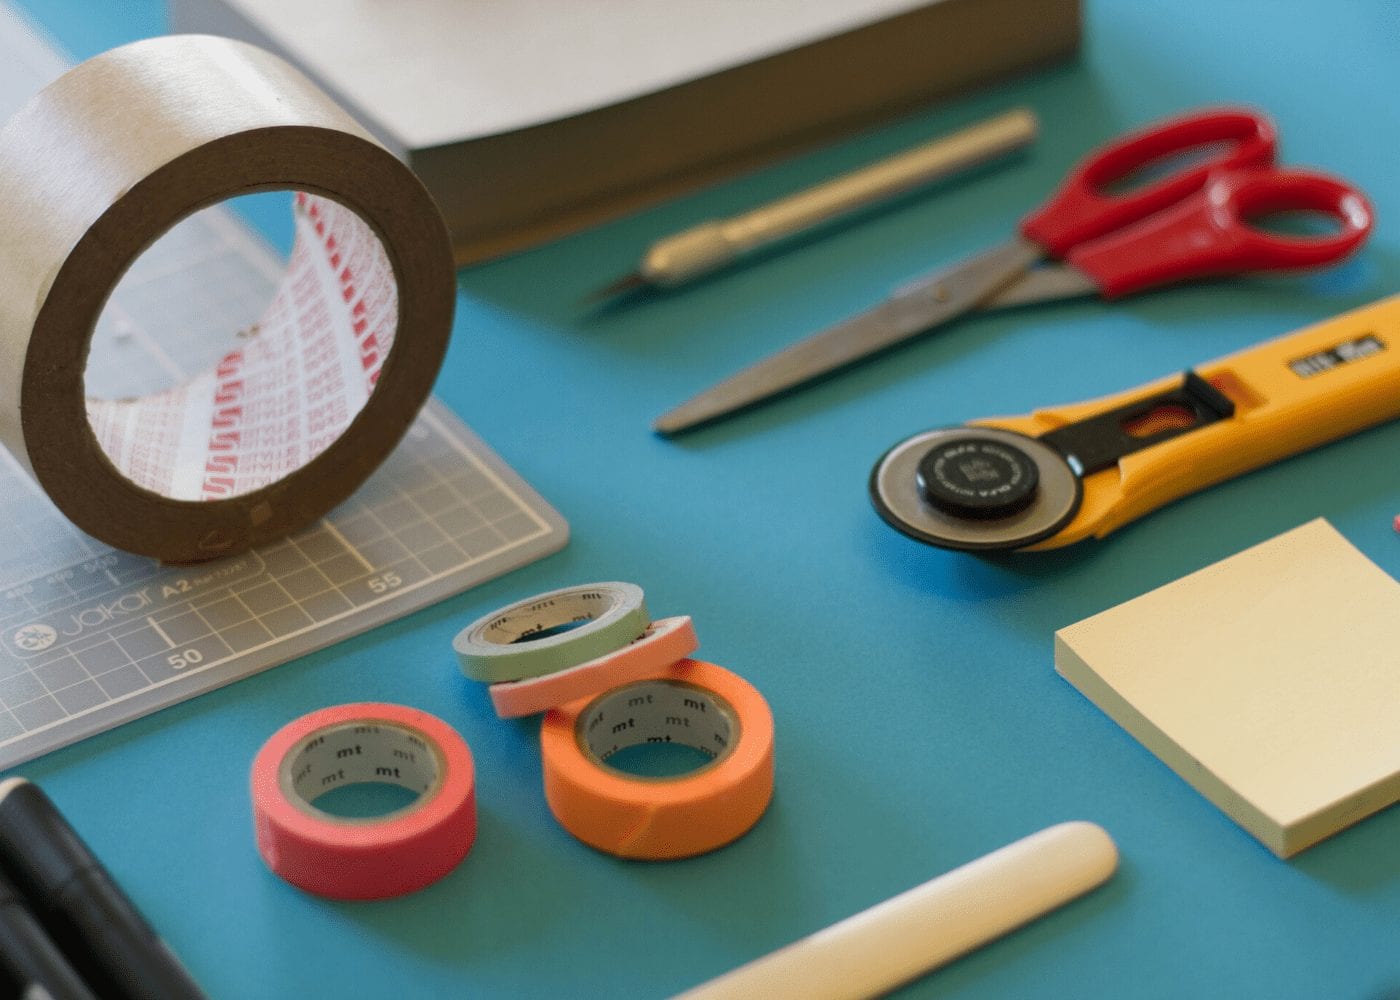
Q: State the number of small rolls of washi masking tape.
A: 4